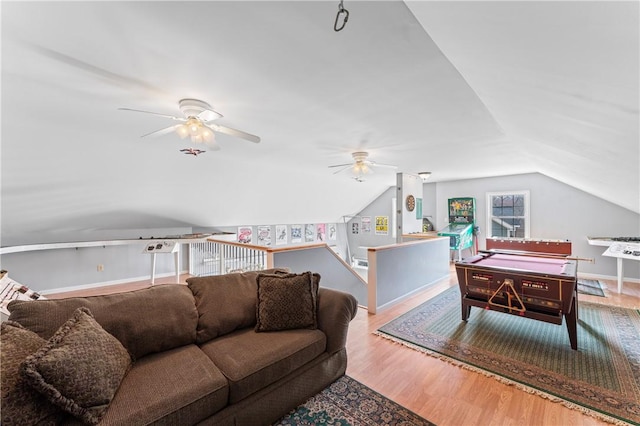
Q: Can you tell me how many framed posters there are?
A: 10